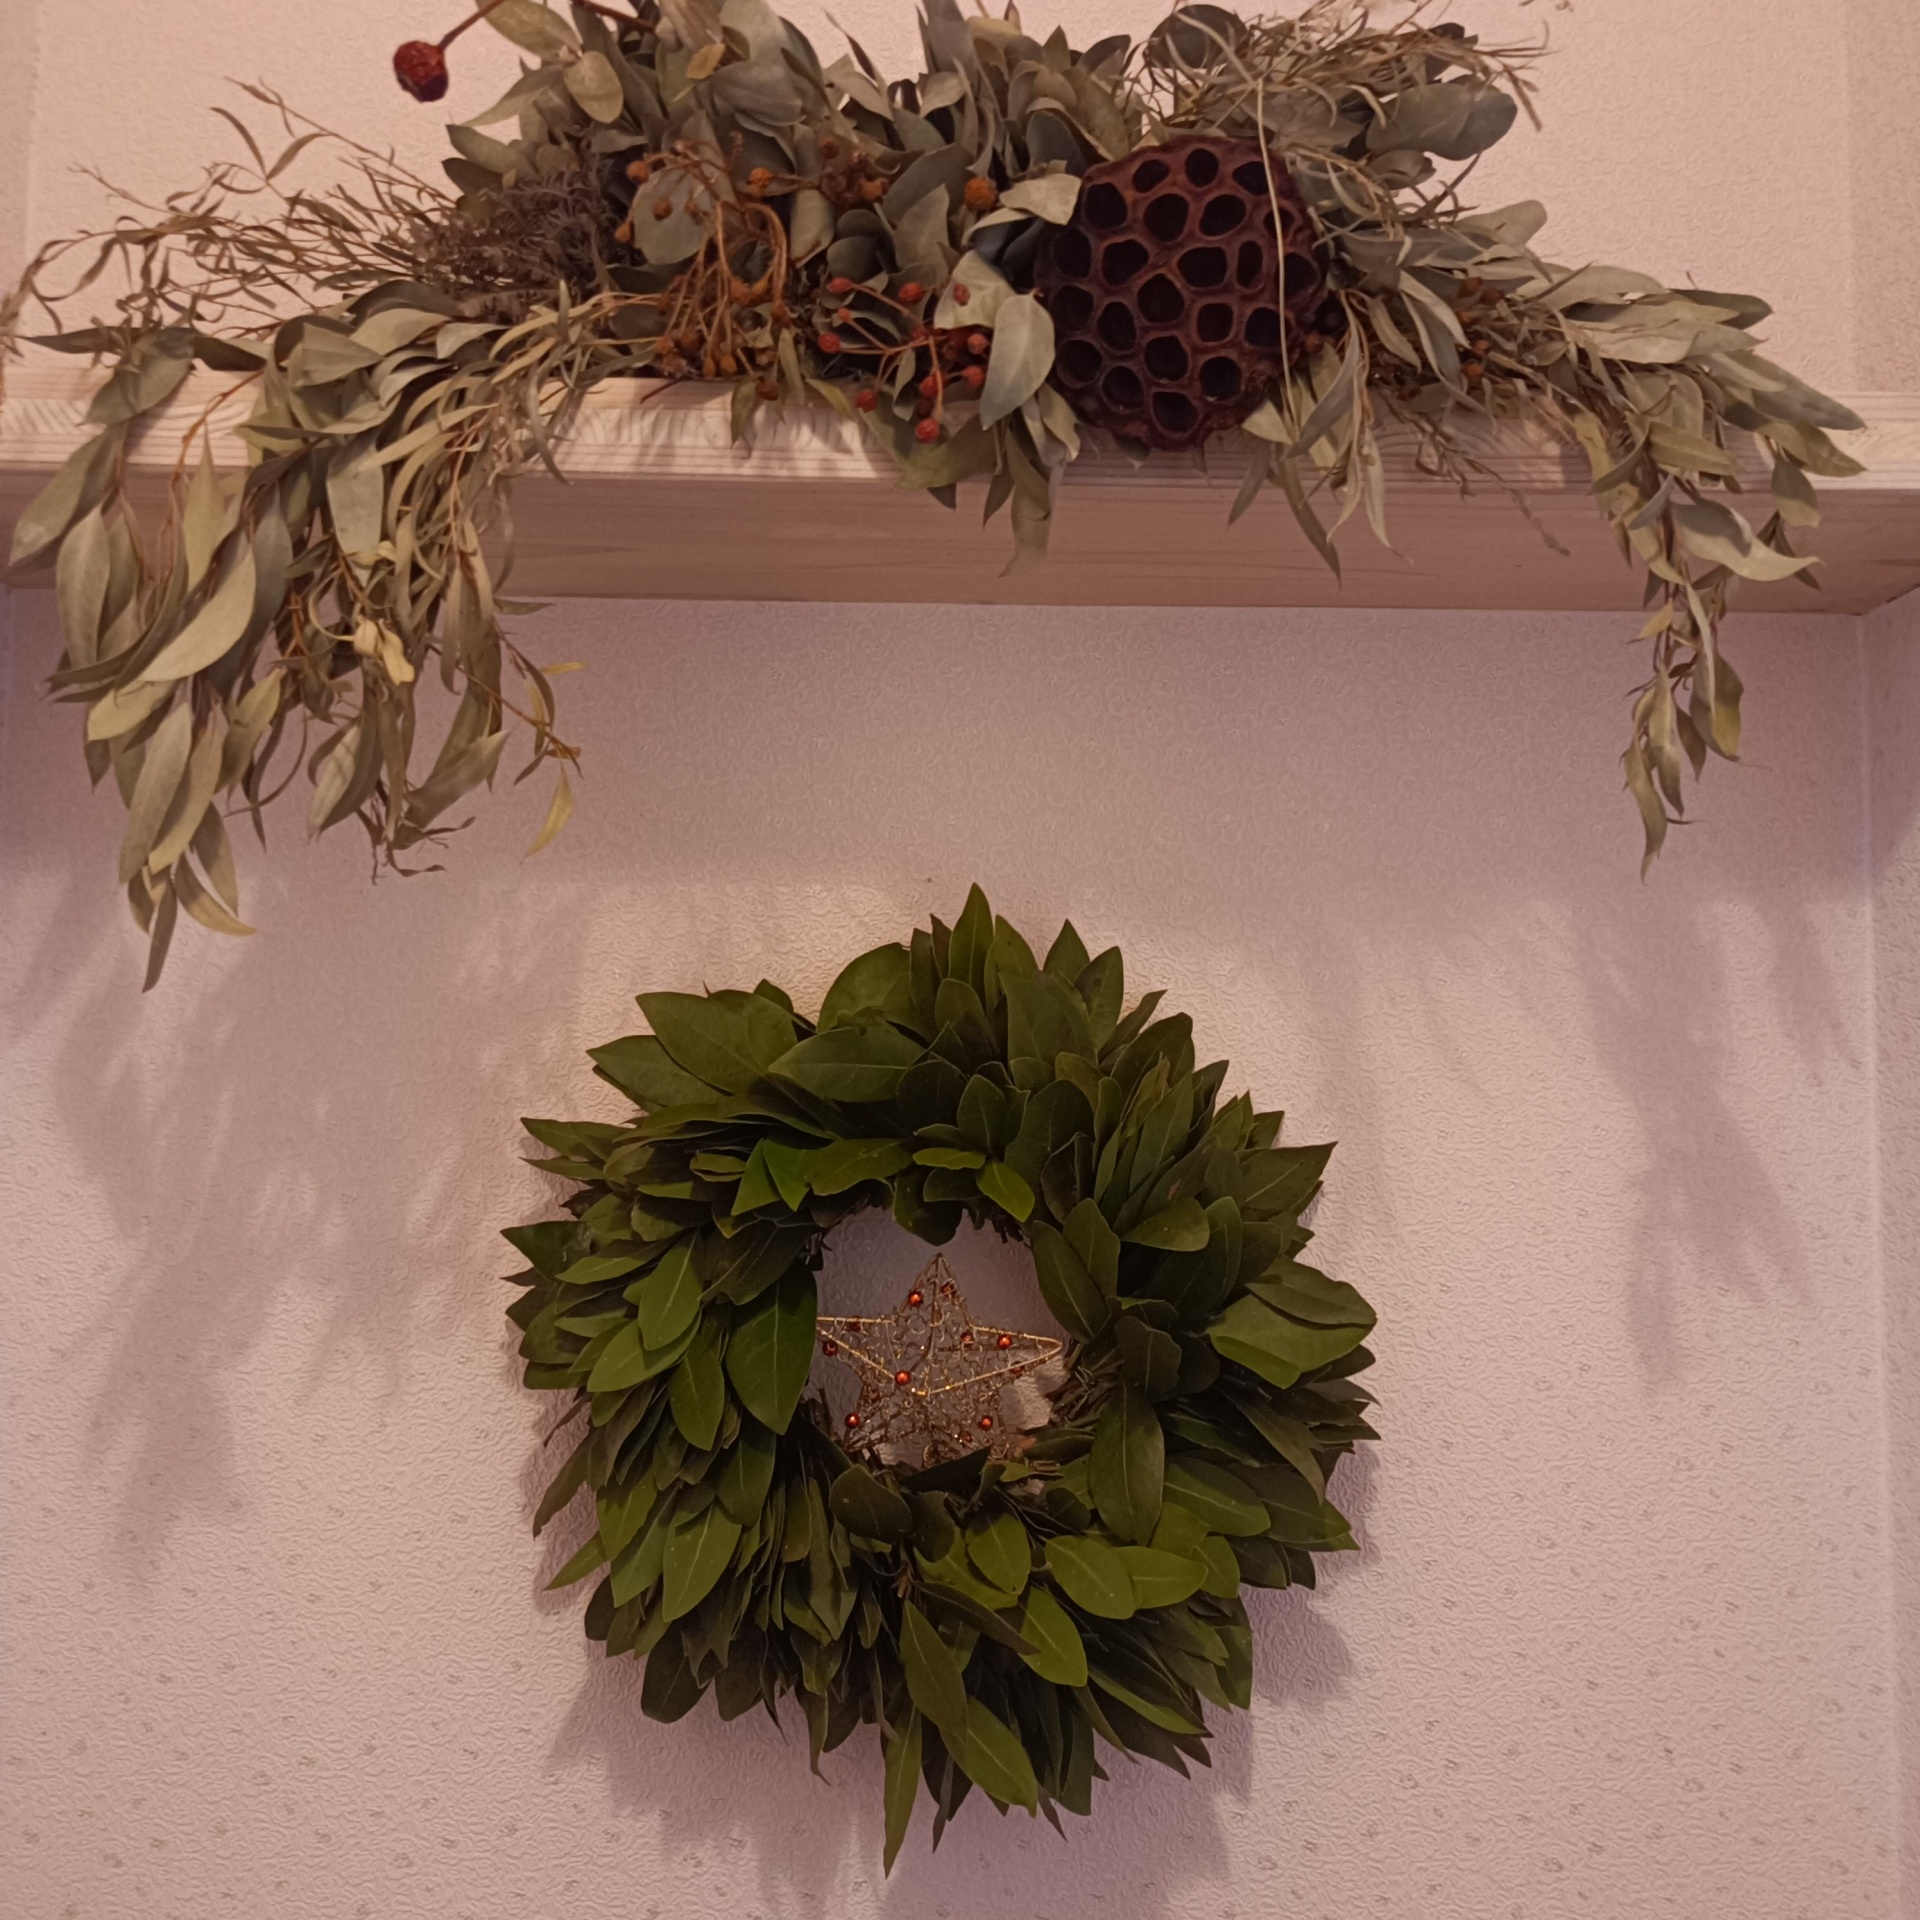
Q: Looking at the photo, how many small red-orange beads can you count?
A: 11